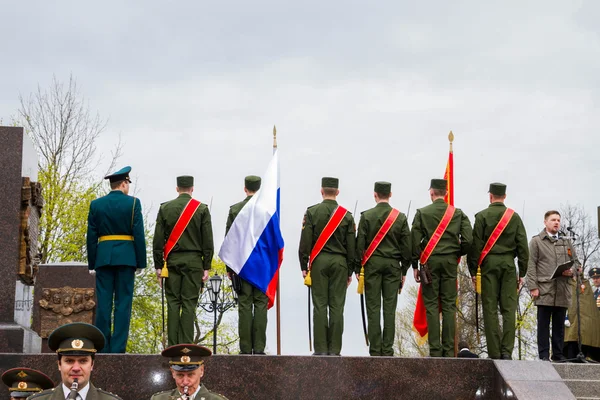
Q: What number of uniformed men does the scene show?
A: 11